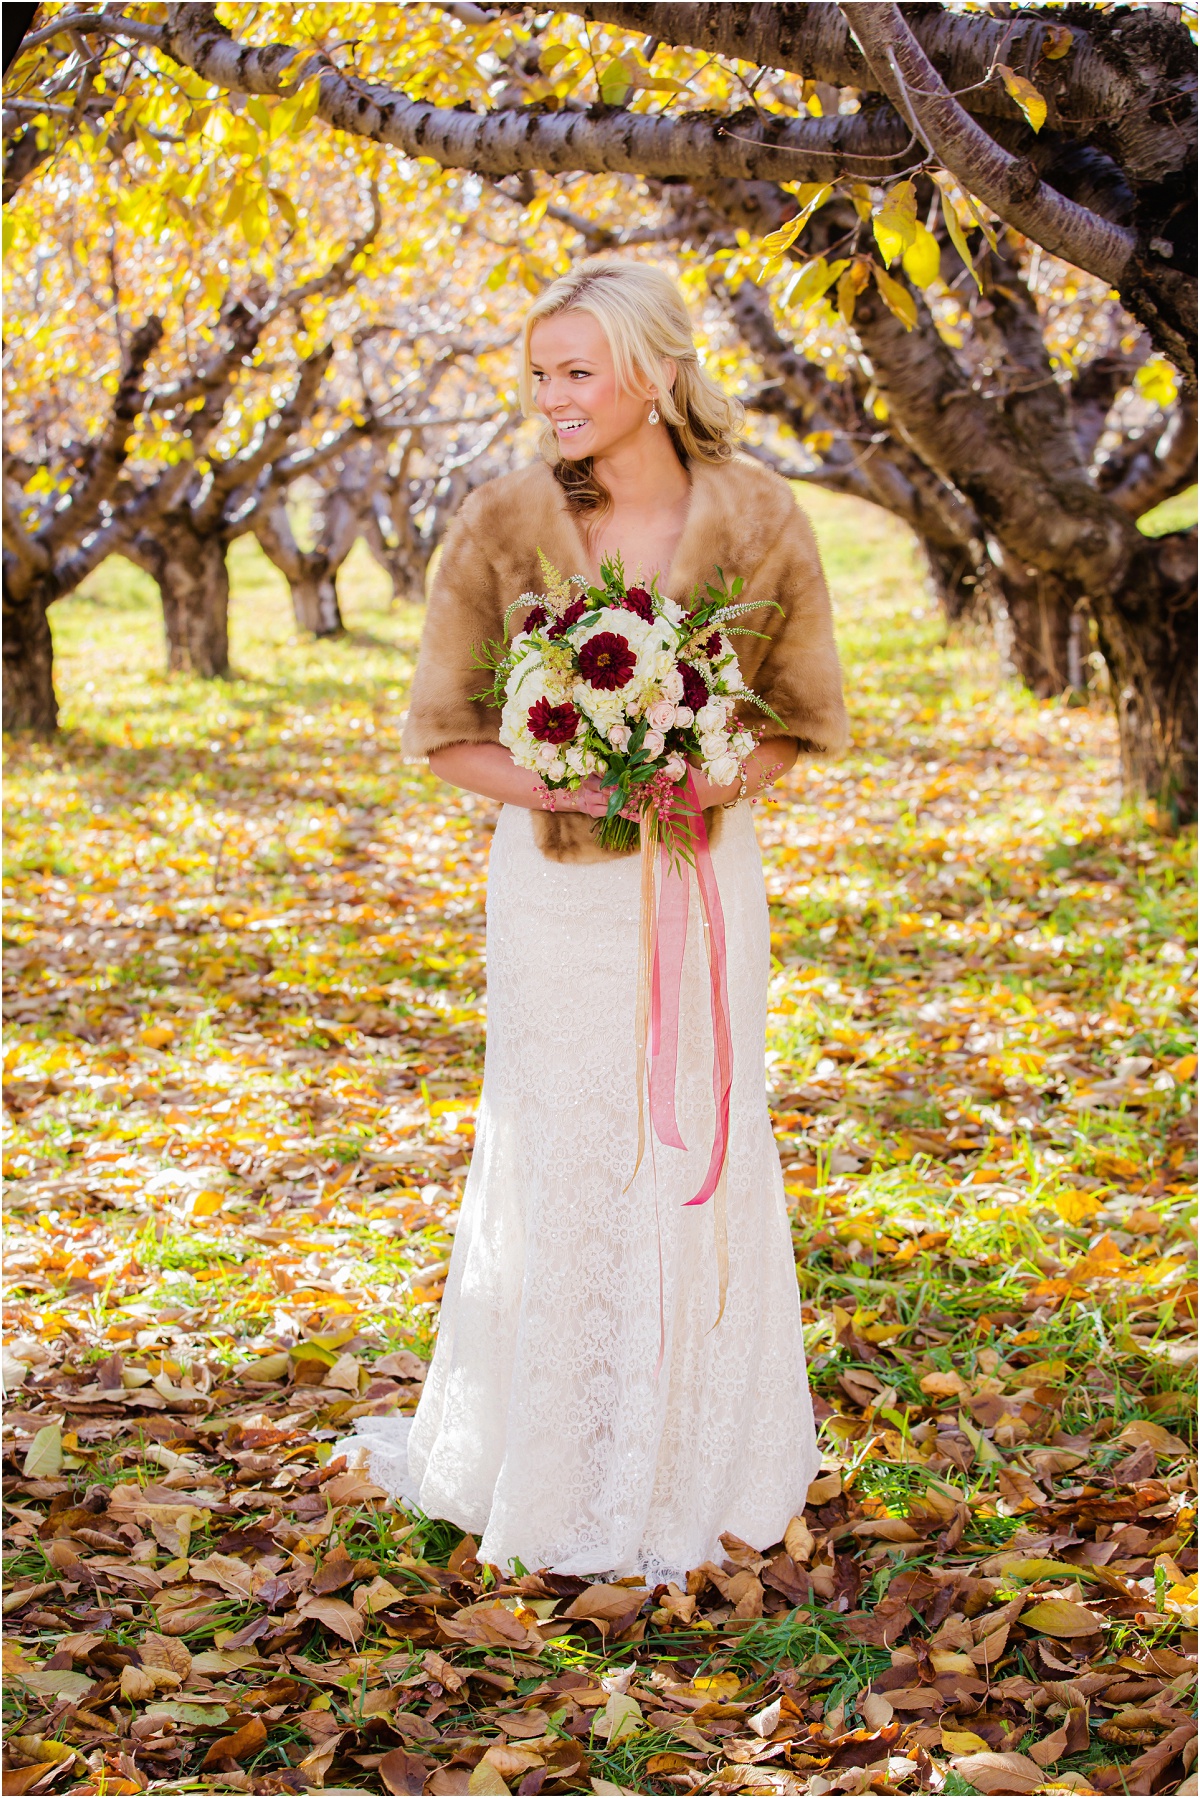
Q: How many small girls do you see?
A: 0